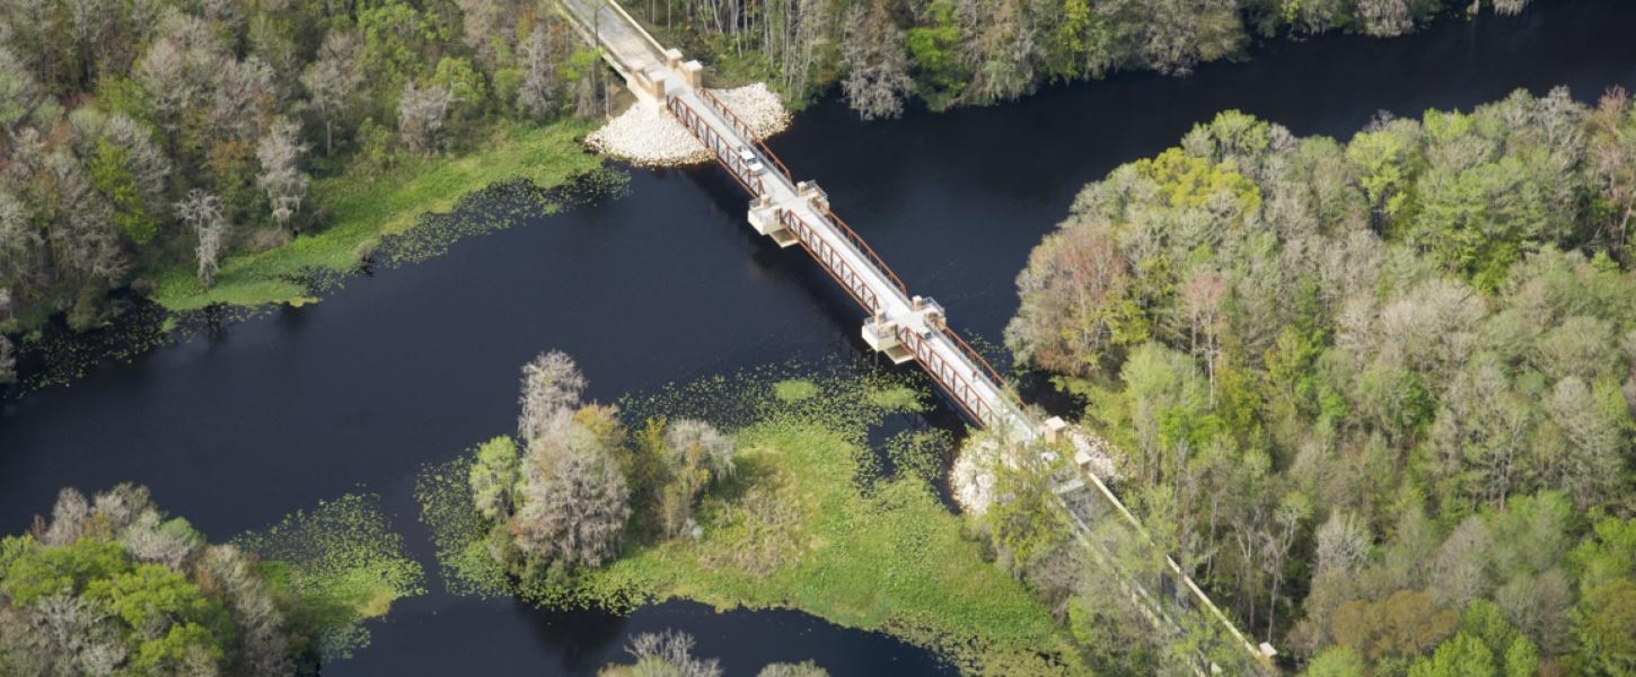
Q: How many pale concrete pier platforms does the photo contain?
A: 2